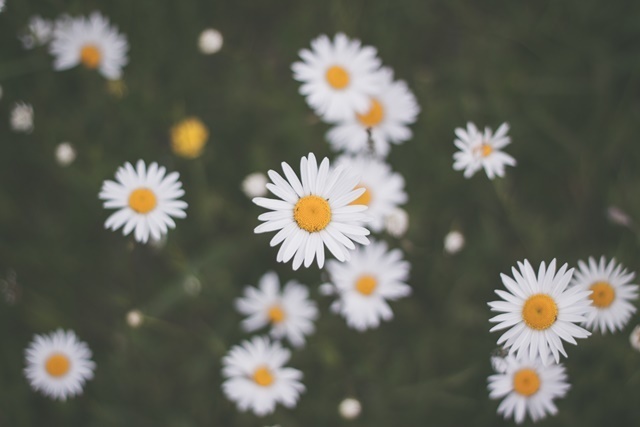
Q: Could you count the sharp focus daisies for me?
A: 2